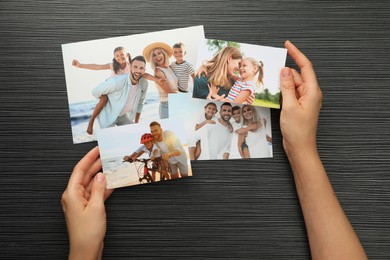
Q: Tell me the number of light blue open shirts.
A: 1